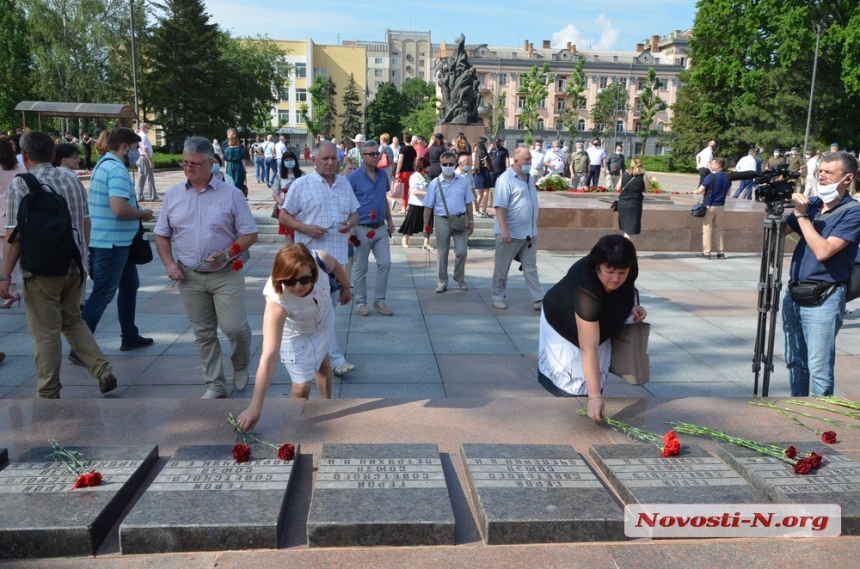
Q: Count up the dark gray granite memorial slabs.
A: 6